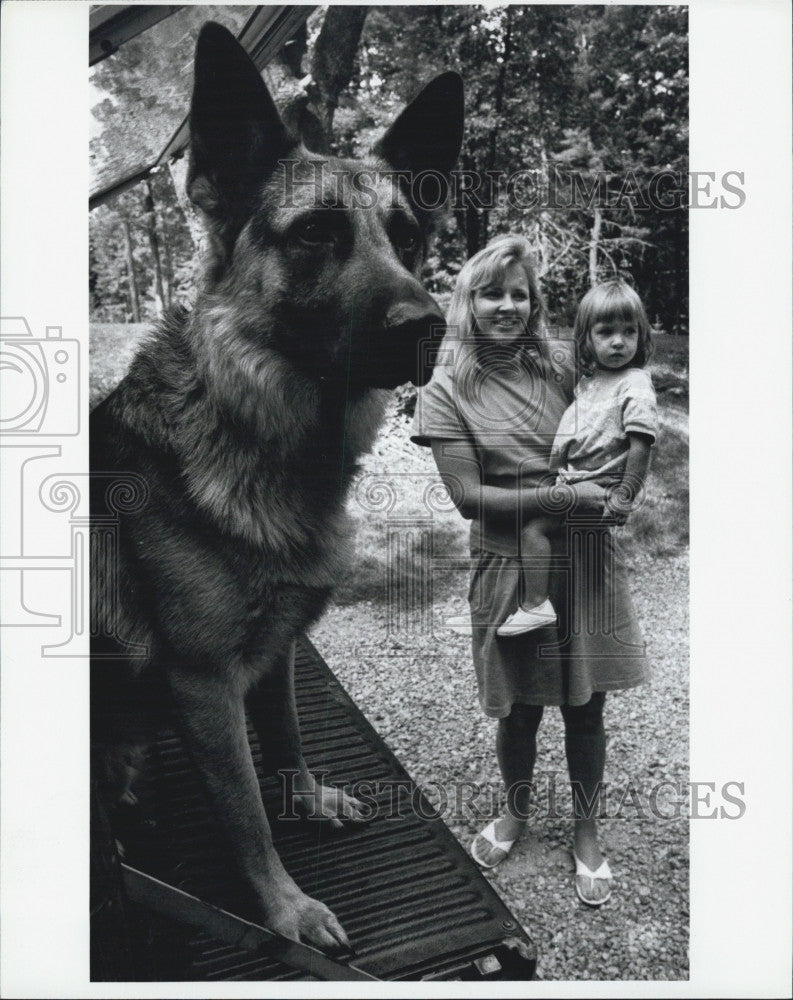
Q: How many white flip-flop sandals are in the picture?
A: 2